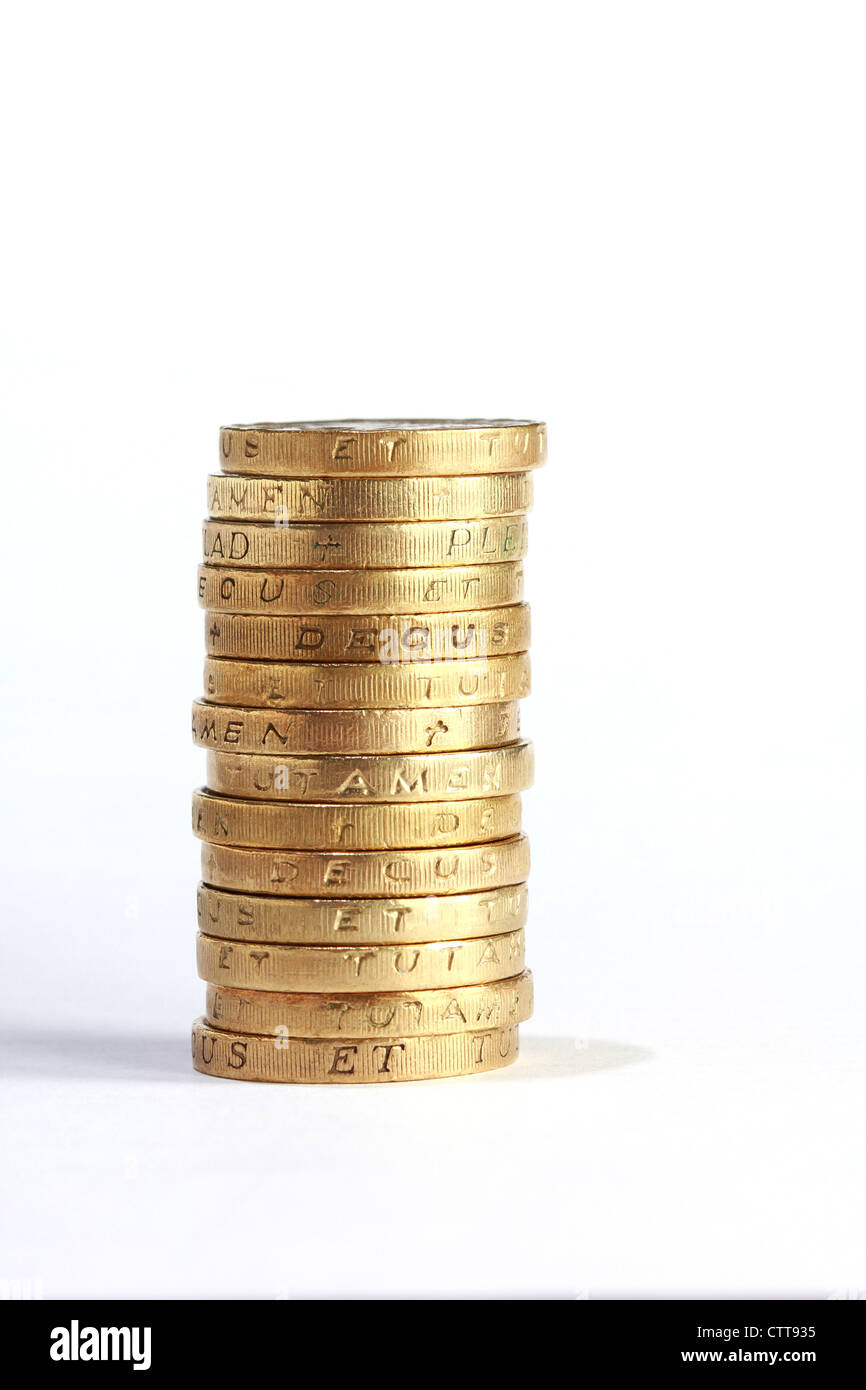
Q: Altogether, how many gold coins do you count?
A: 14